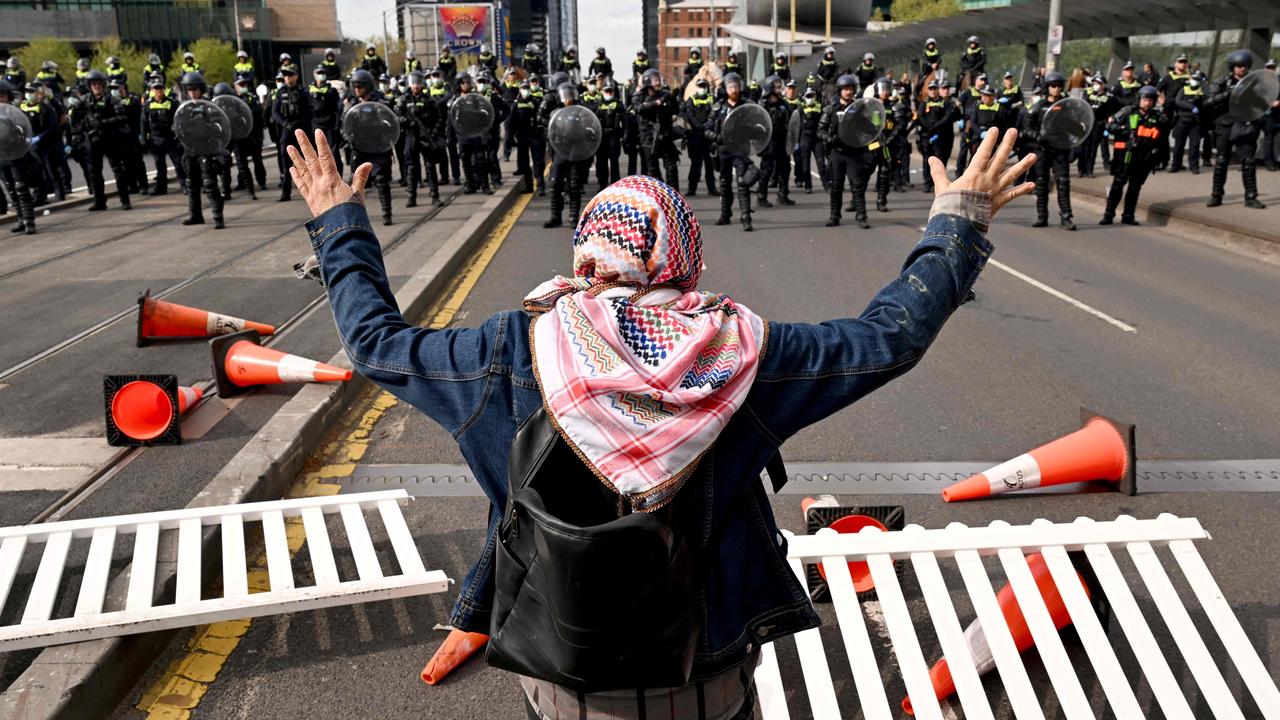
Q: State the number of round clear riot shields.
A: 11